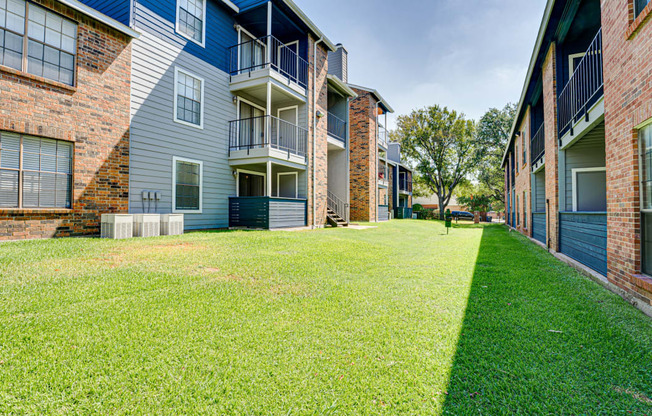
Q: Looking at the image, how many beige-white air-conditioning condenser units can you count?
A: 3